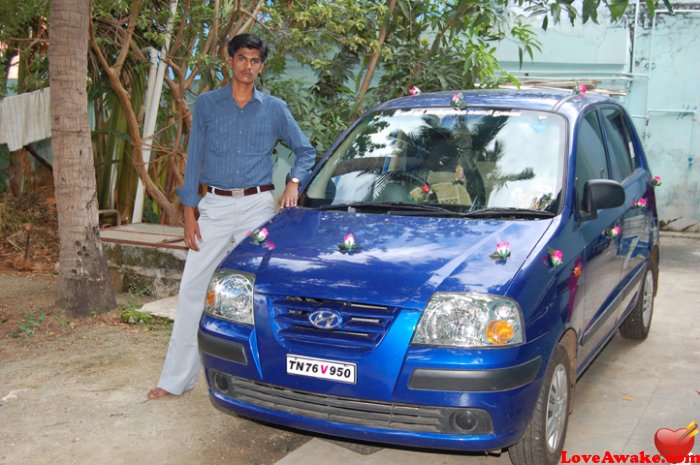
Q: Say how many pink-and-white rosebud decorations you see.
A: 10